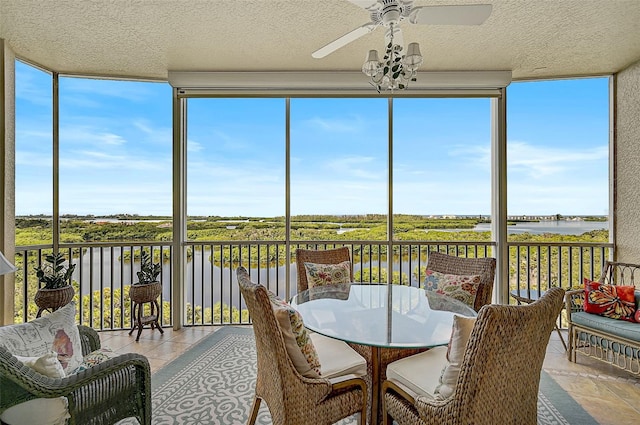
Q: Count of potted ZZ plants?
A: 2